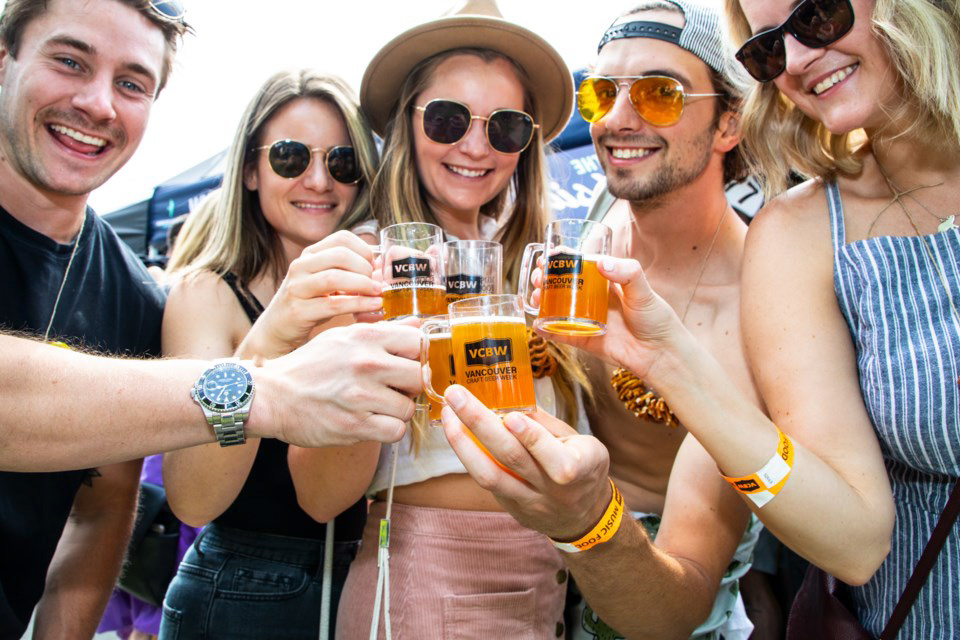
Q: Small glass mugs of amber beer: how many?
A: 5